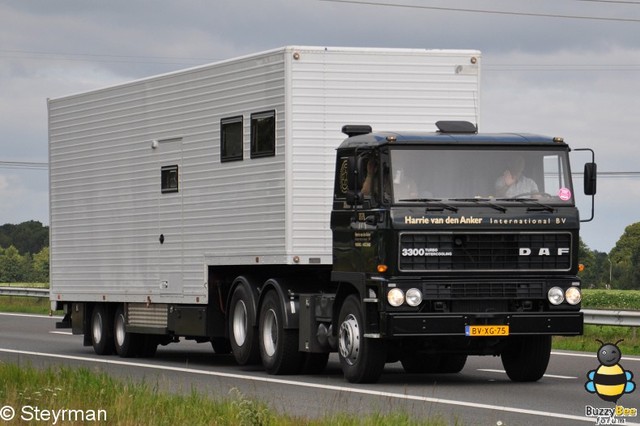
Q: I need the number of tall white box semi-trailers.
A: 1